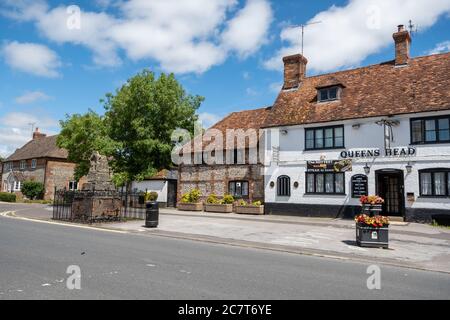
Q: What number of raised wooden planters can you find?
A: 3